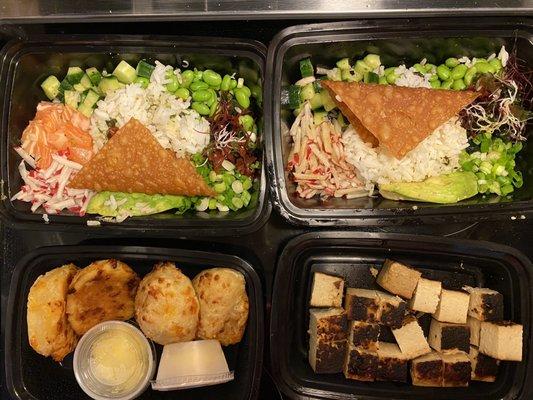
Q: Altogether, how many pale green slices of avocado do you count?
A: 2